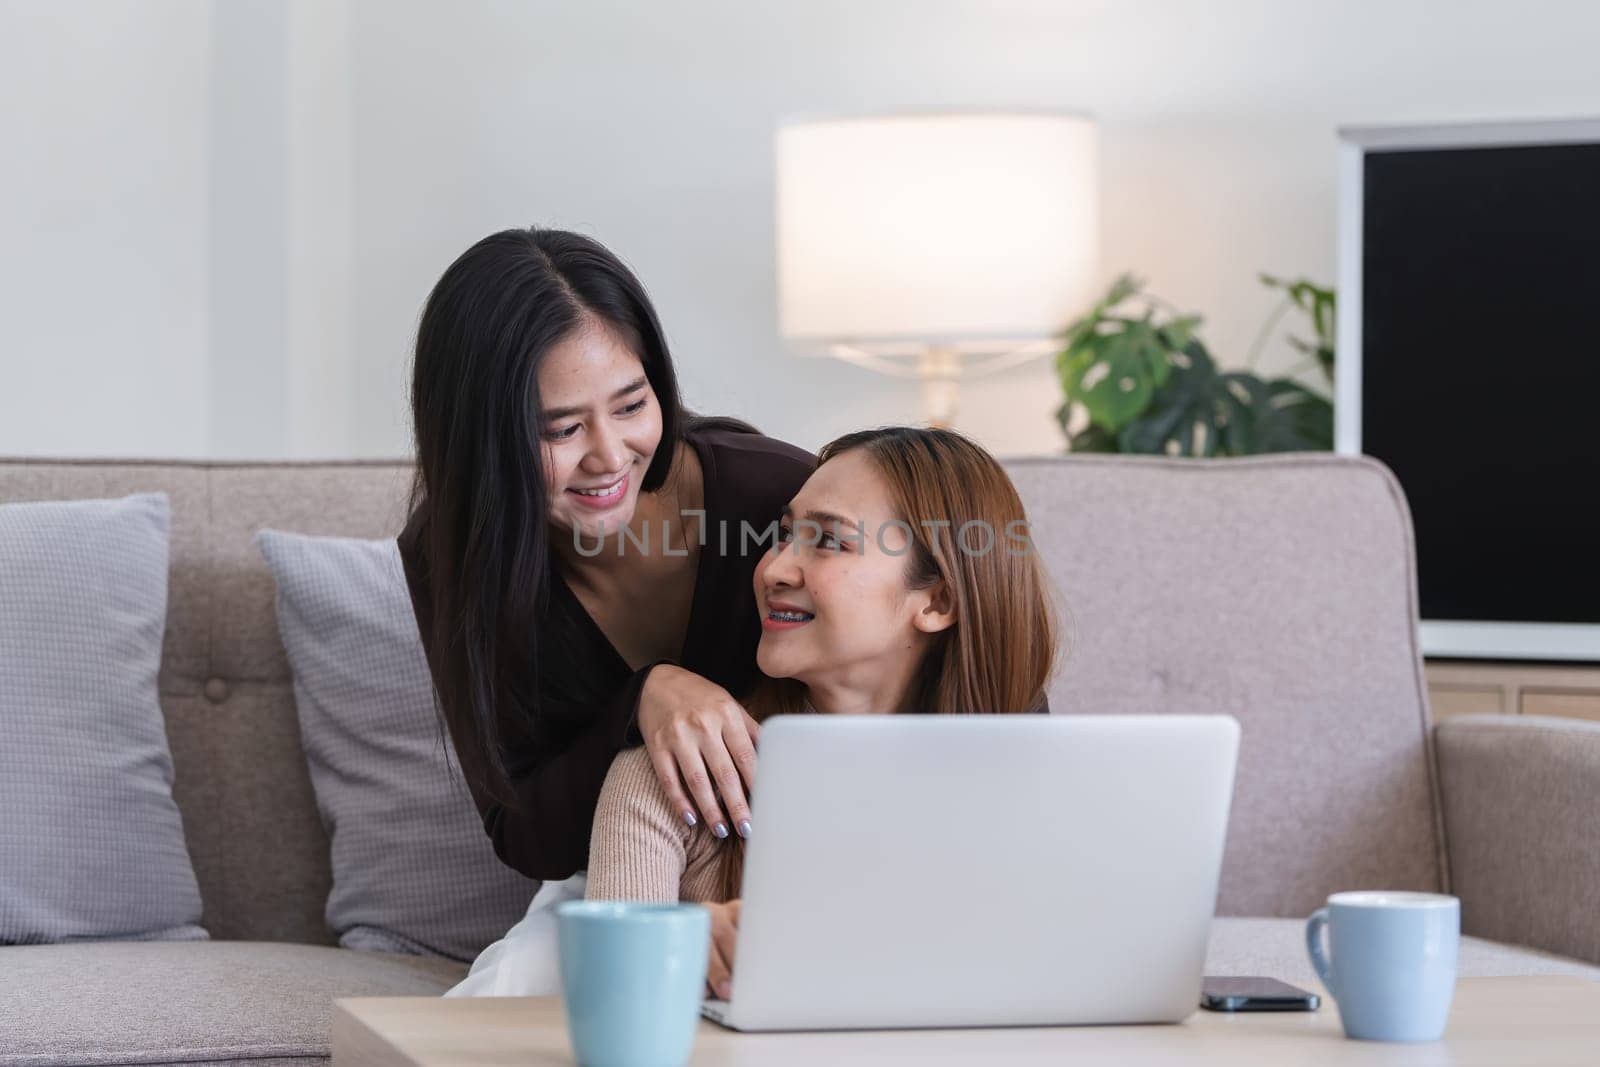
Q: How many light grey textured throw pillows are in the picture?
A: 2